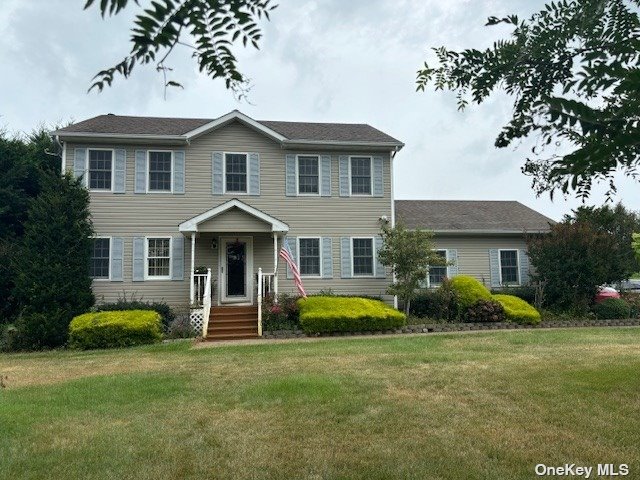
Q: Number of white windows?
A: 11